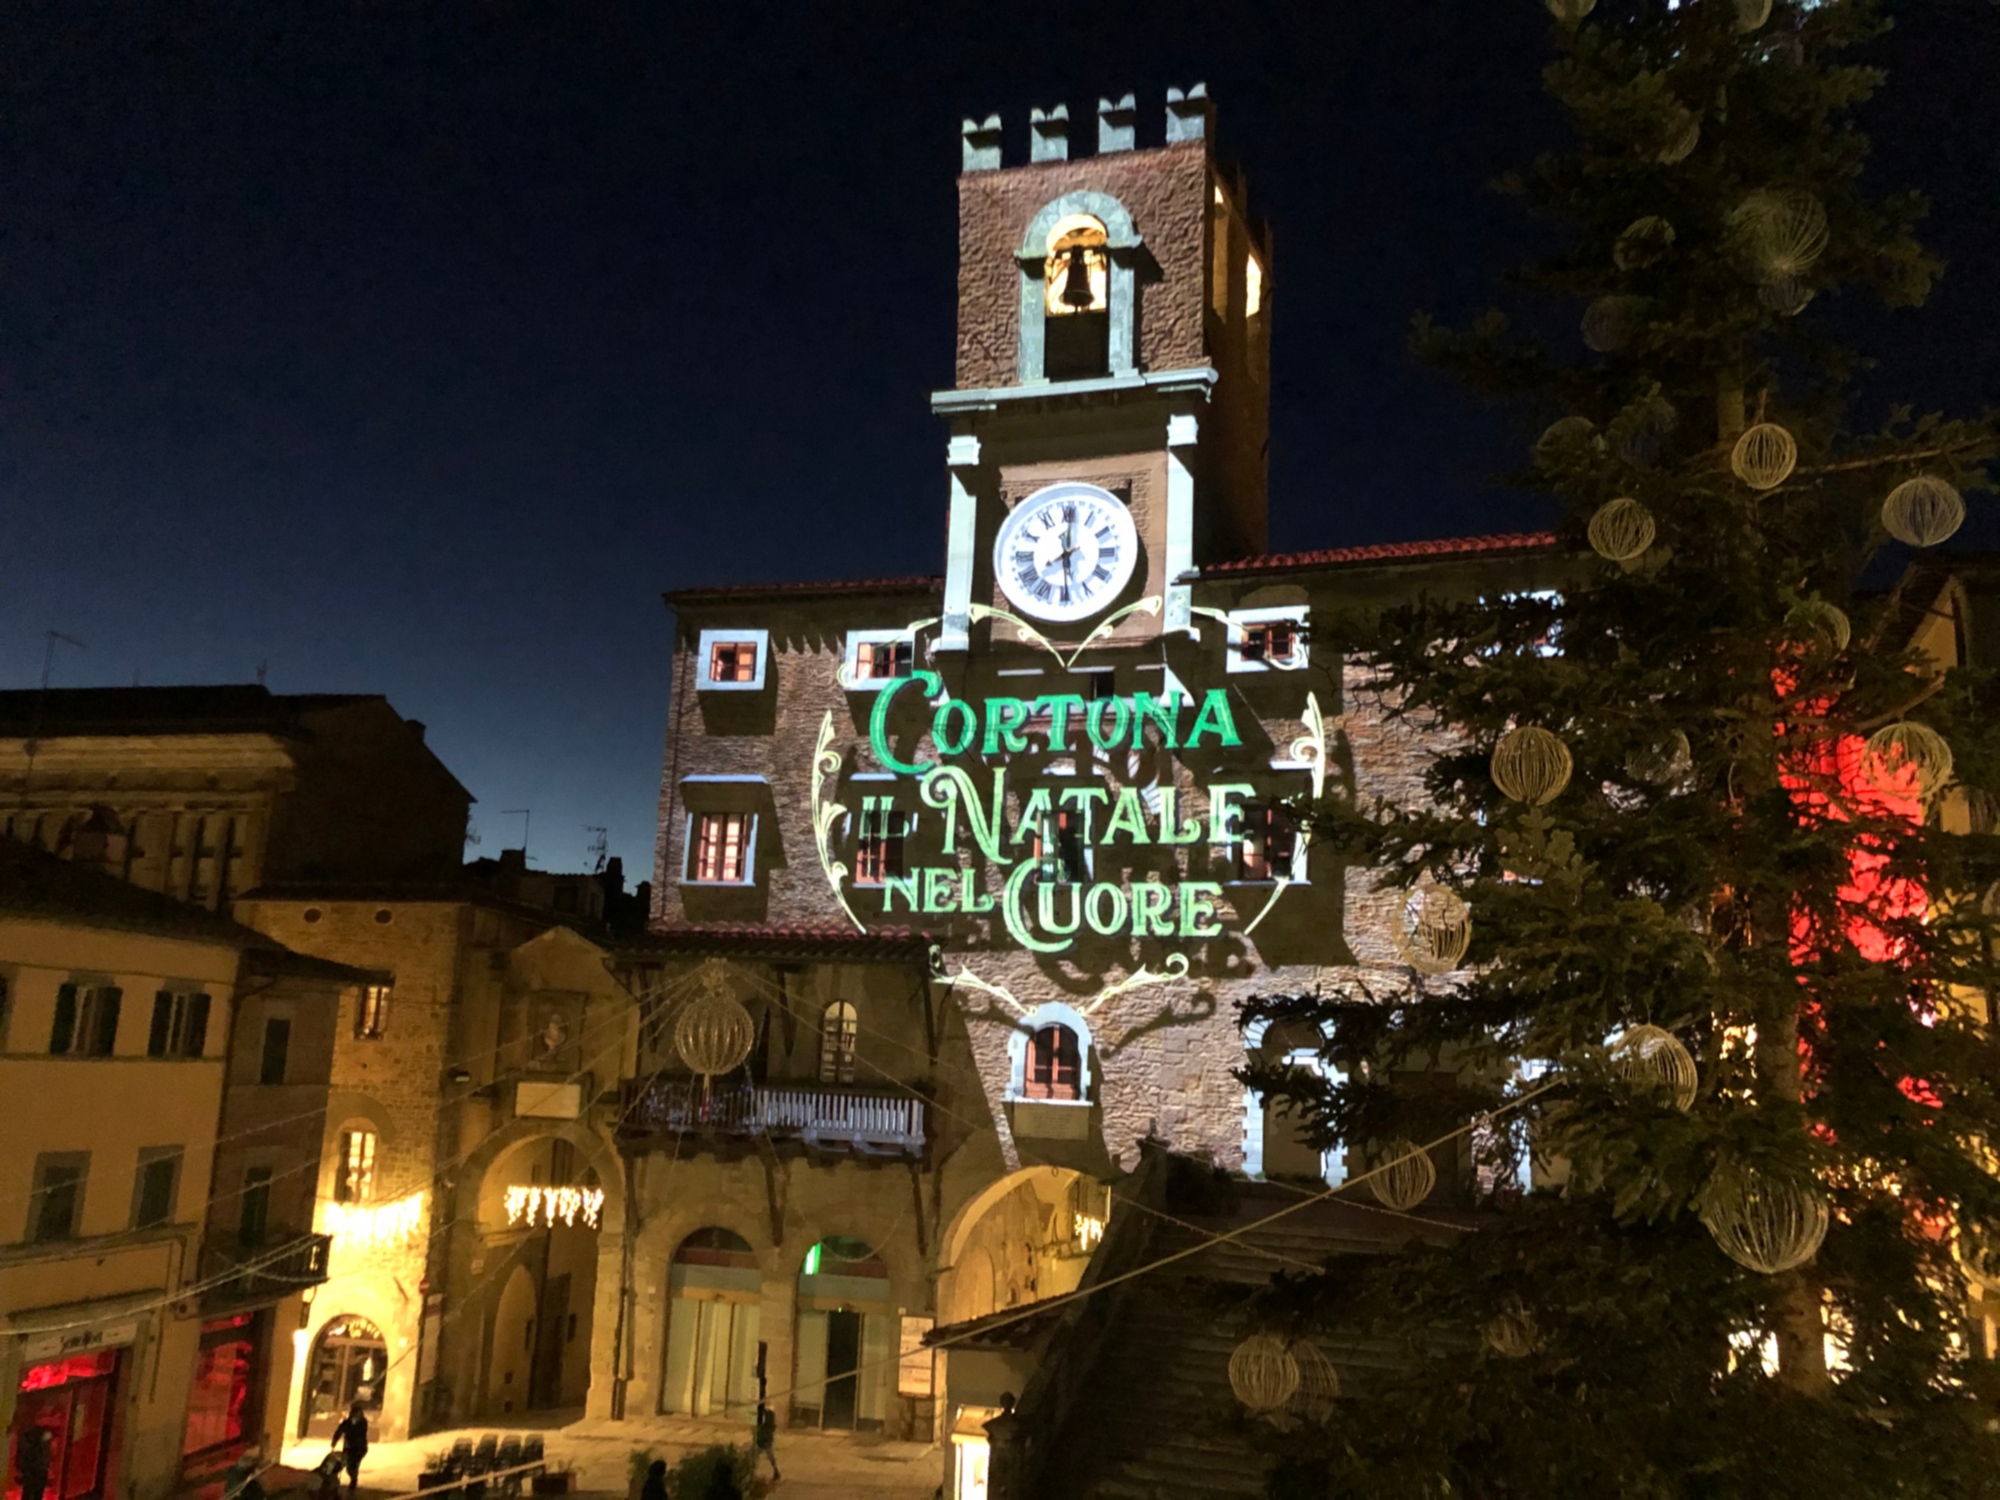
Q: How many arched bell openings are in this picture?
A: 1